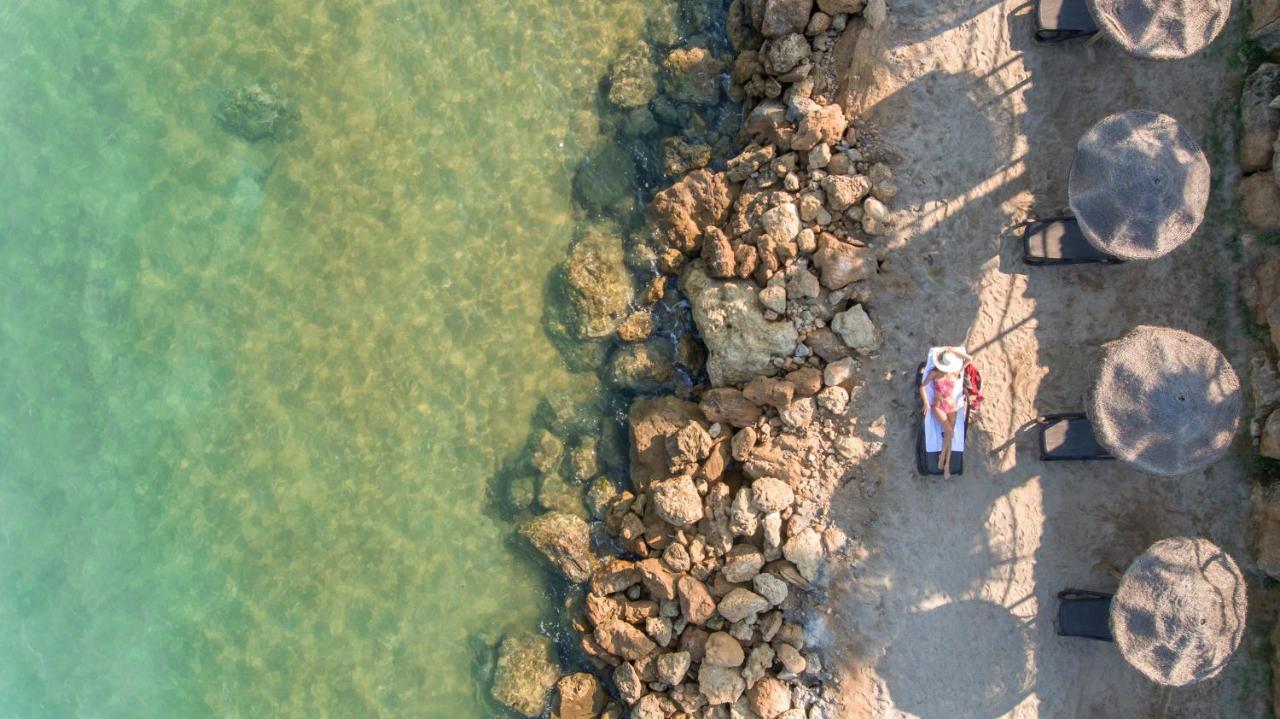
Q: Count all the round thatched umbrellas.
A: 4